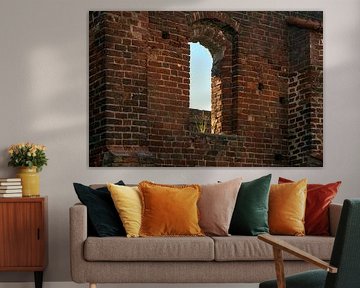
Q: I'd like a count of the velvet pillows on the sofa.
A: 7